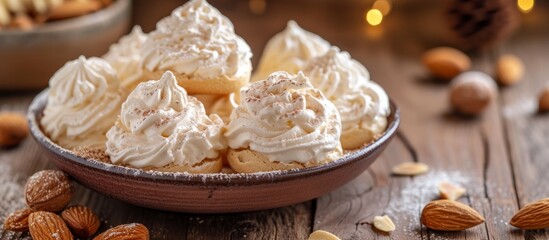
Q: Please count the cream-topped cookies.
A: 7